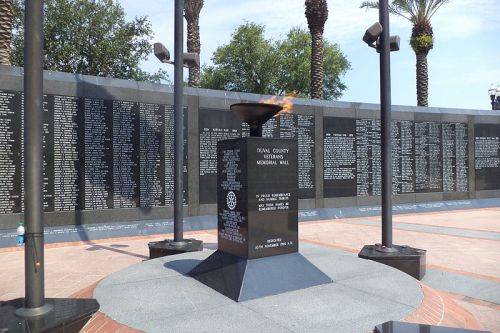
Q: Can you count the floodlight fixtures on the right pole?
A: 2